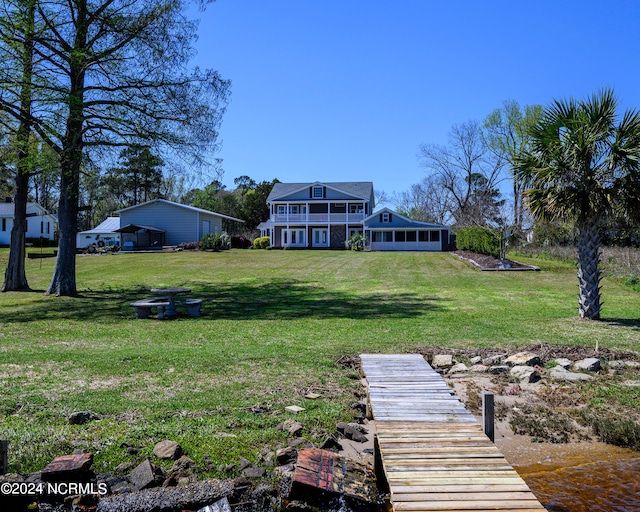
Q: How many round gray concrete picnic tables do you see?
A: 1